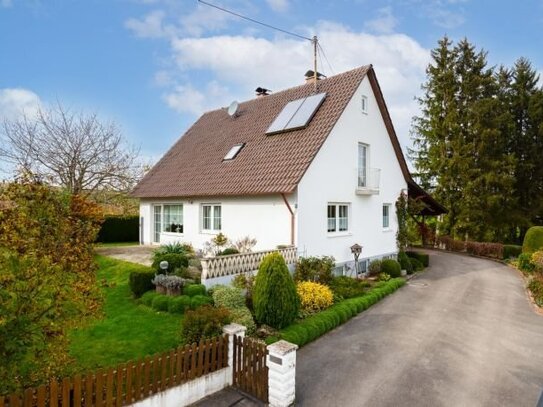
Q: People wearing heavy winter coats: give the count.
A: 0